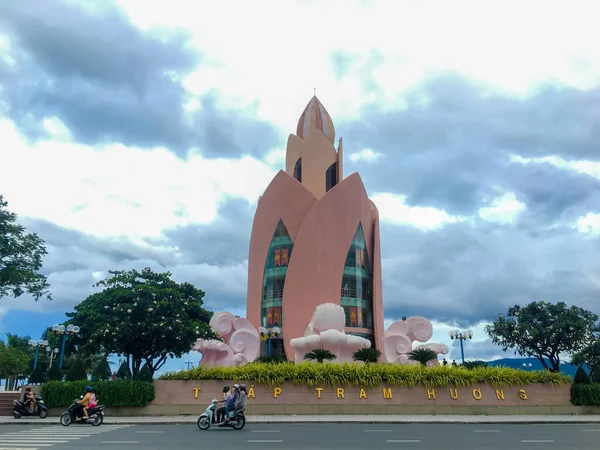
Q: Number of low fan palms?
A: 3